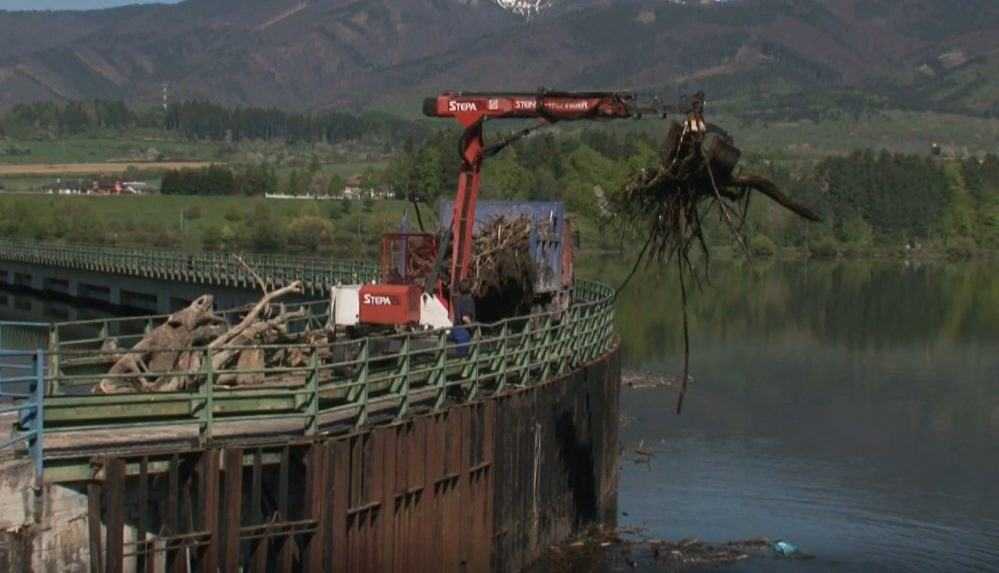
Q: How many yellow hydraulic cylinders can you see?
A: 0